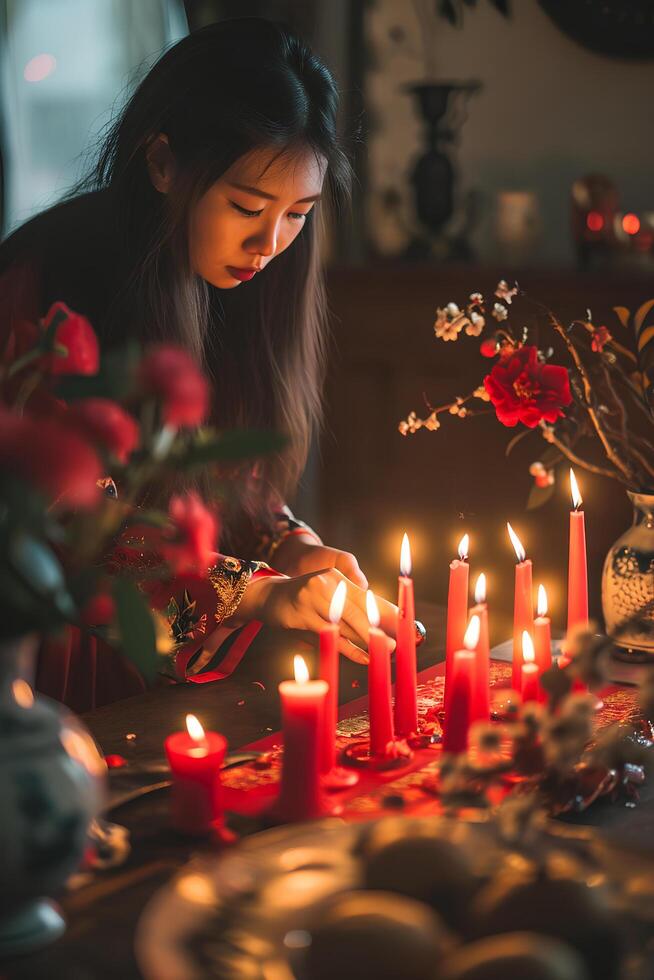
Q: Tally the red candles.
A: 12